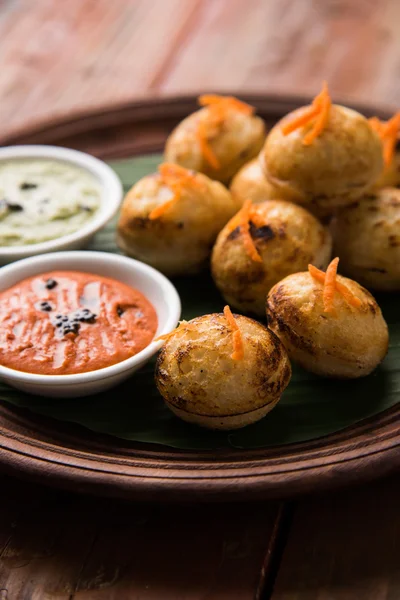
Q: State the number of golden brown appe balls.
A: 9